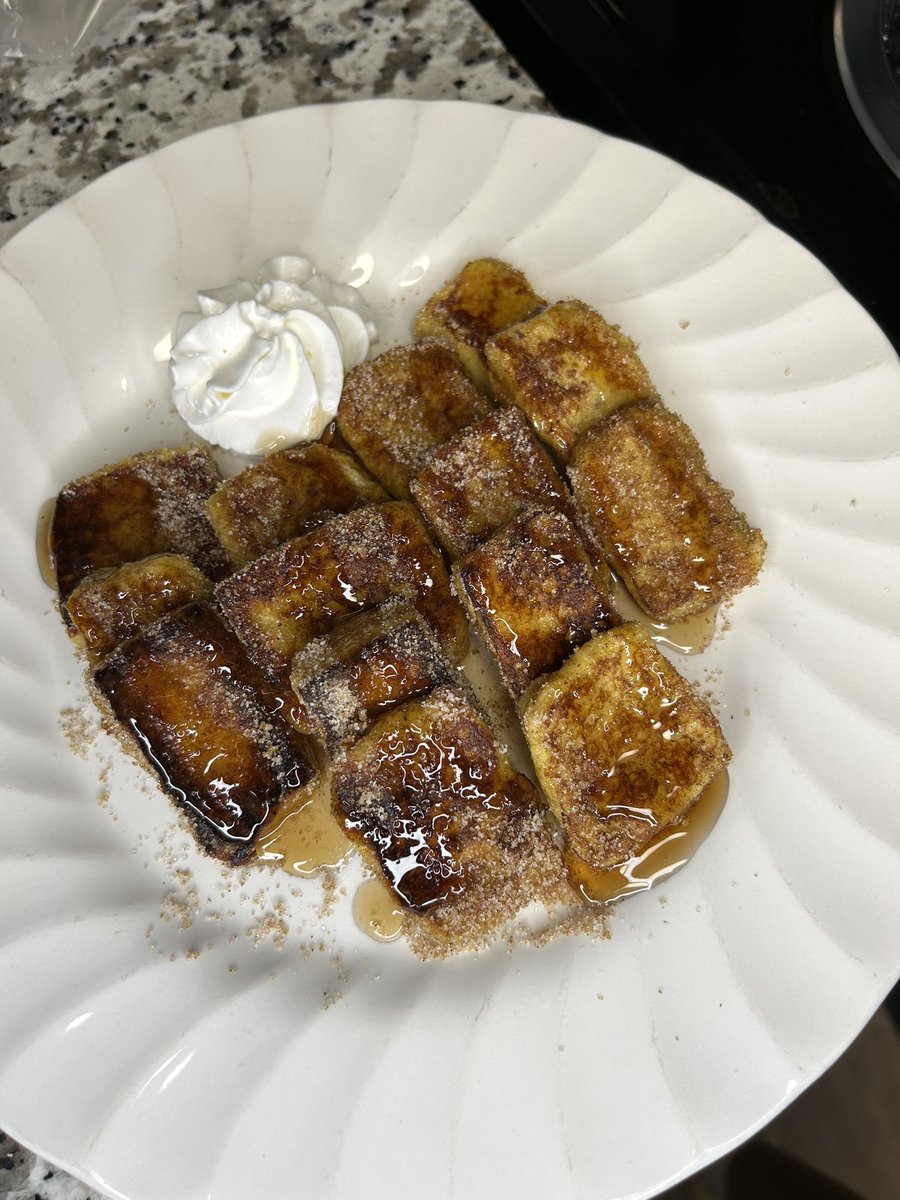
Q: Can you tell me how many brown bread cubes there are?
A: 14